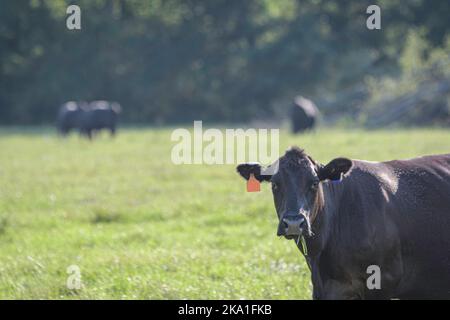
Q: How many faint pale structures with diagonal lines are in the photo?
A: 1